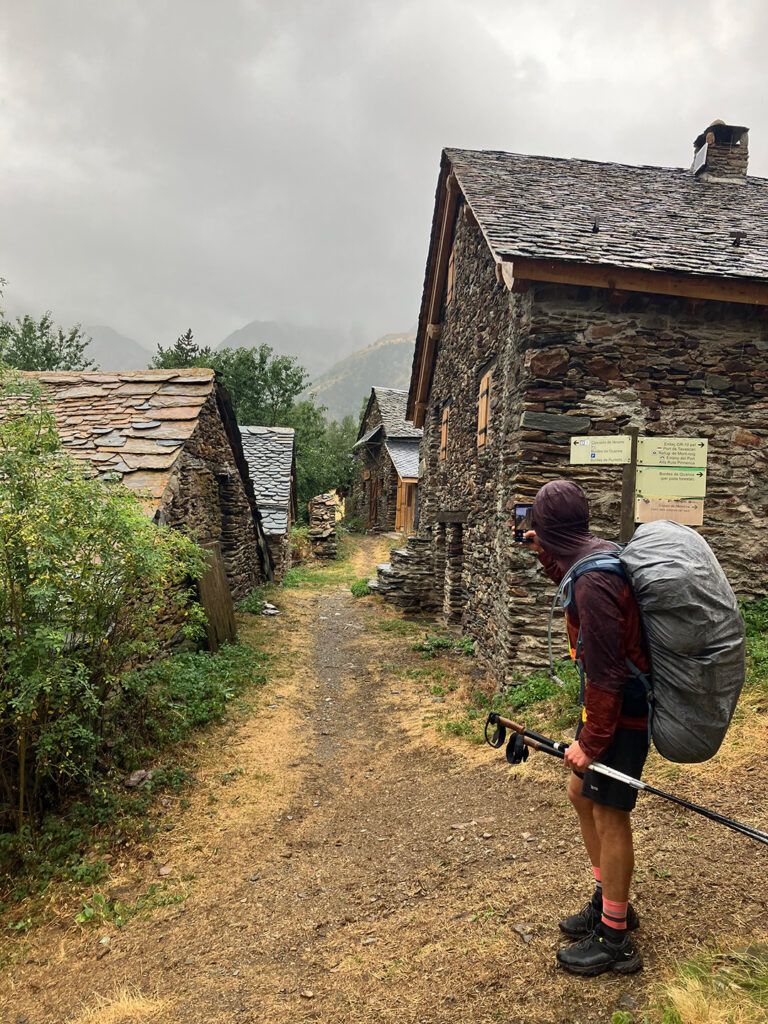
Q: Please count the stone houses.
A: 4